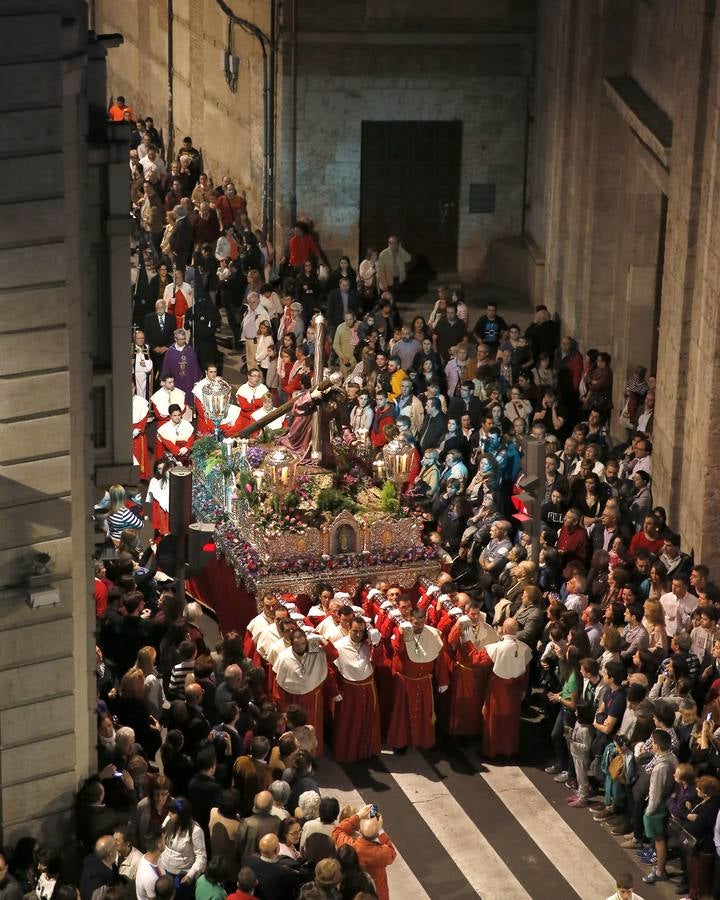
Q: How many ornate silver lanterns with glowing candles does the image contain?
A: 3